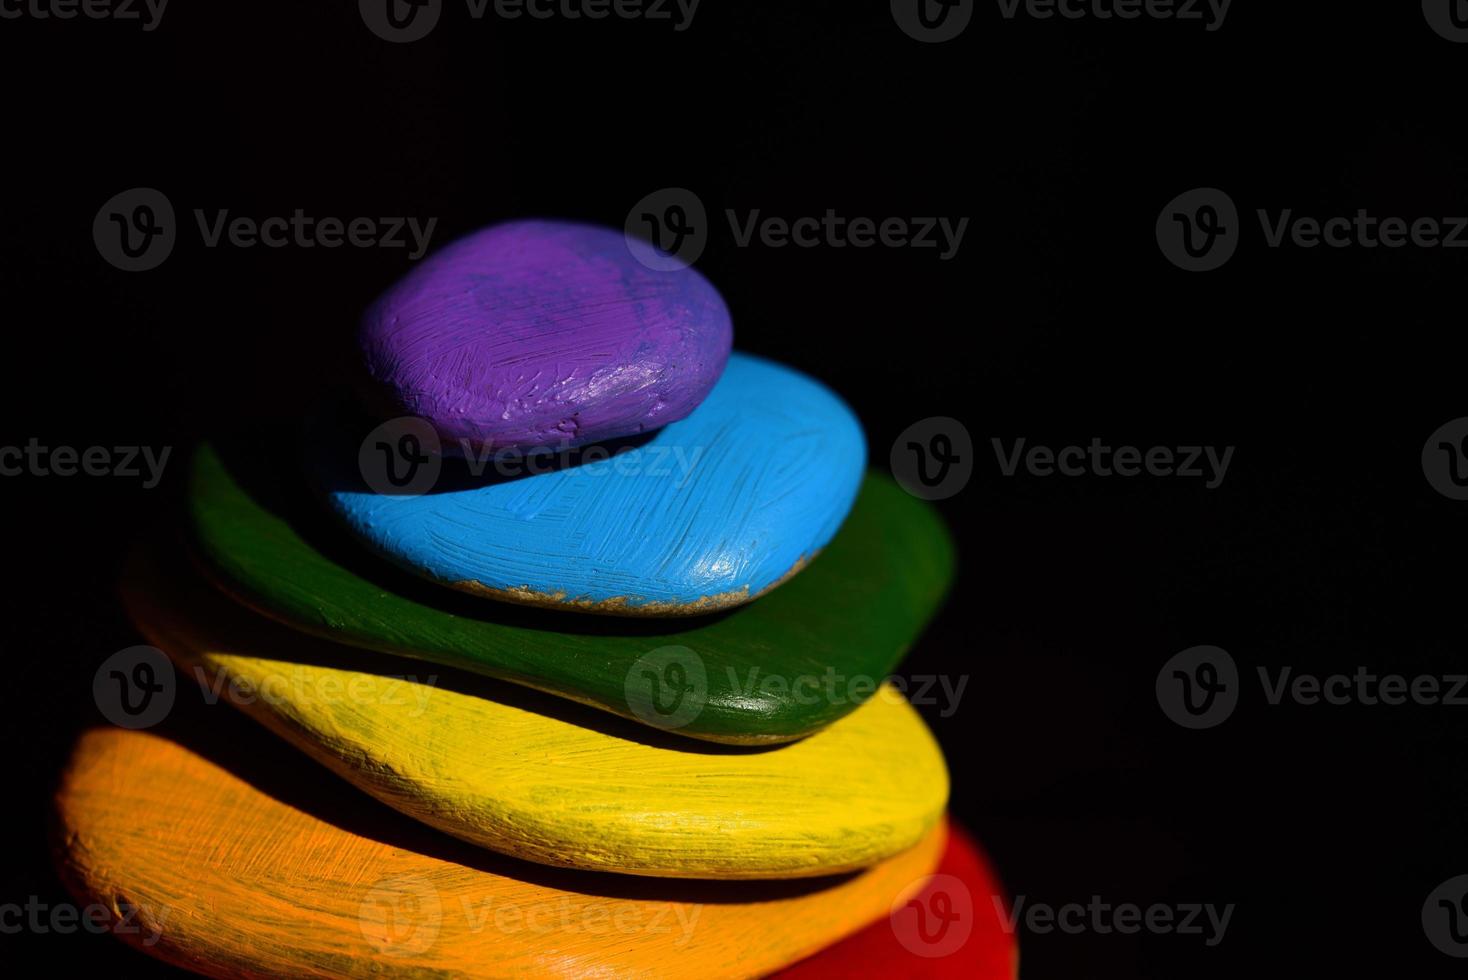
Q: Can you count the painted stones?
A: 6